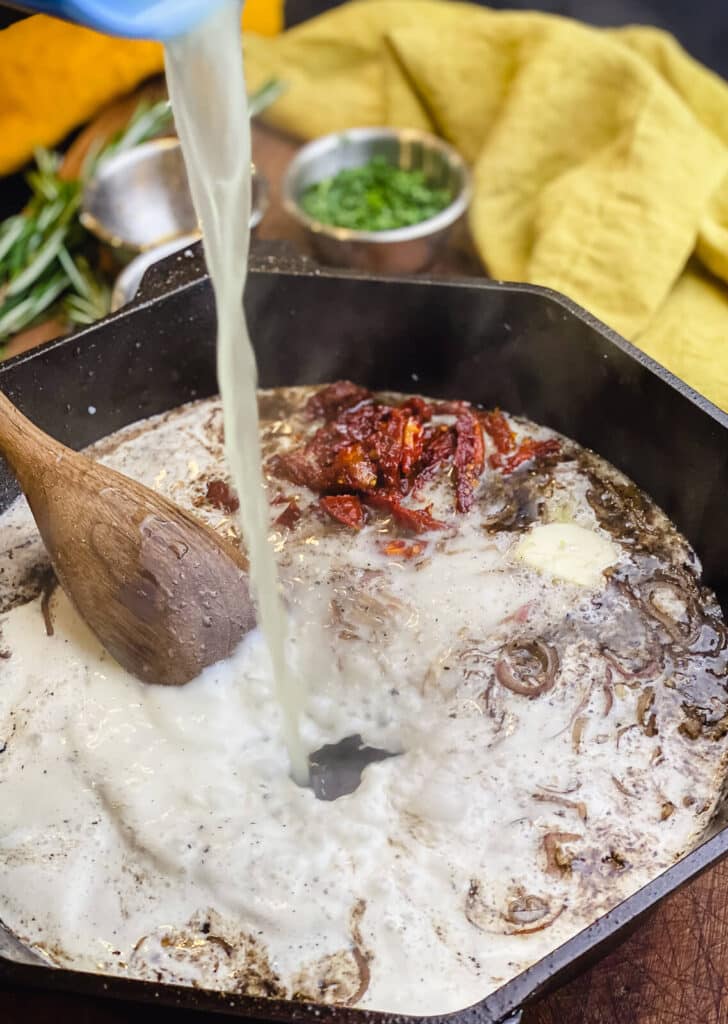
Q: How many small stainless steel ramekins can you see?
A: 3